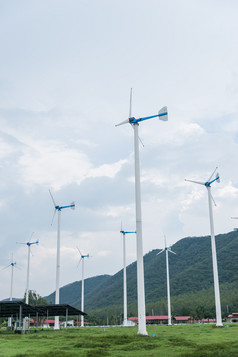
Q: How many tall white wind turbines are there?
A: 8